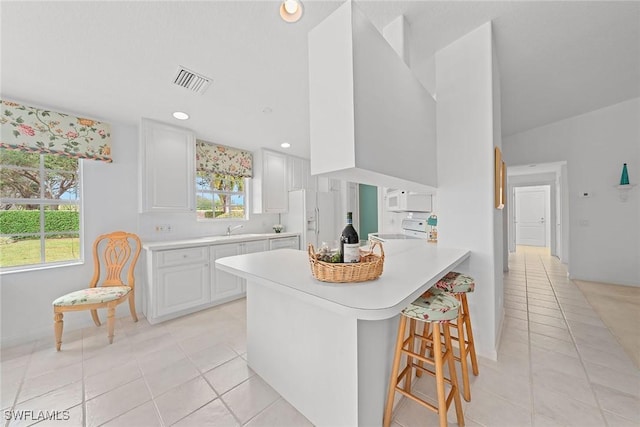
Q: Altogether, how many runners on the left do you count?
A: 0